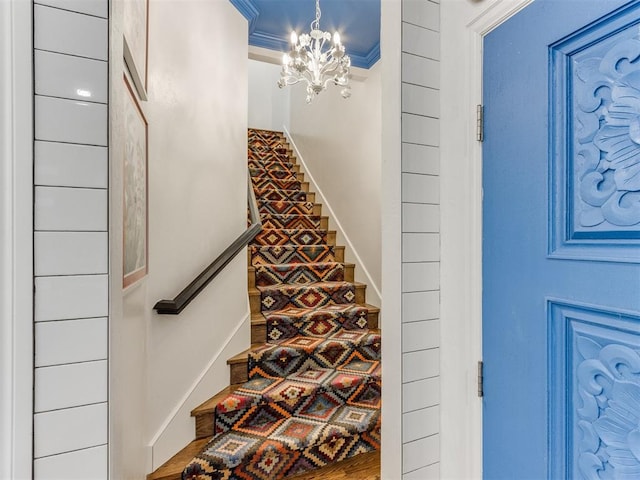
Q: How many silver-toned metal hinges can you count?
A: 2